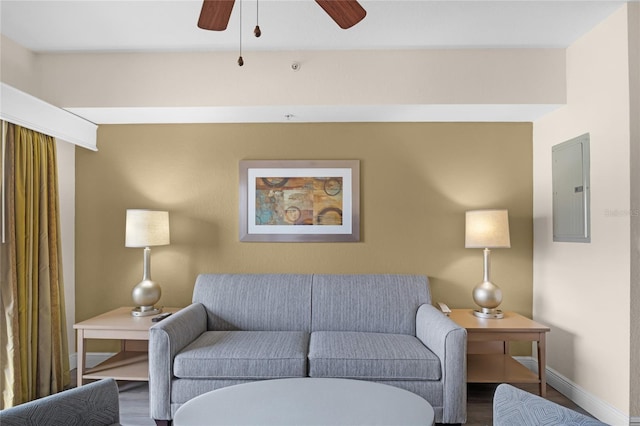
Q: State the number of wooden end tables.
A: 2